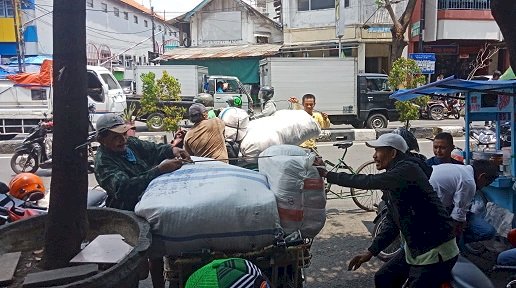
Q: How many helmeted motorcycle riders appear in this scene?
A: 3